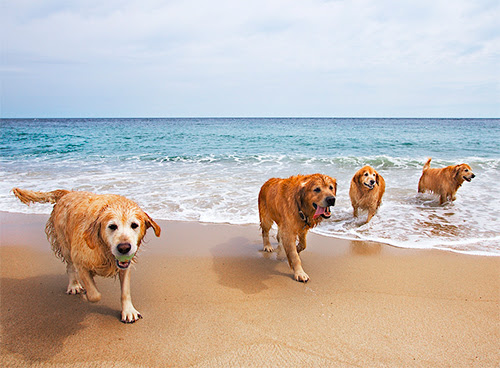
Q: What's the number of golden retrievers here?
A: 4